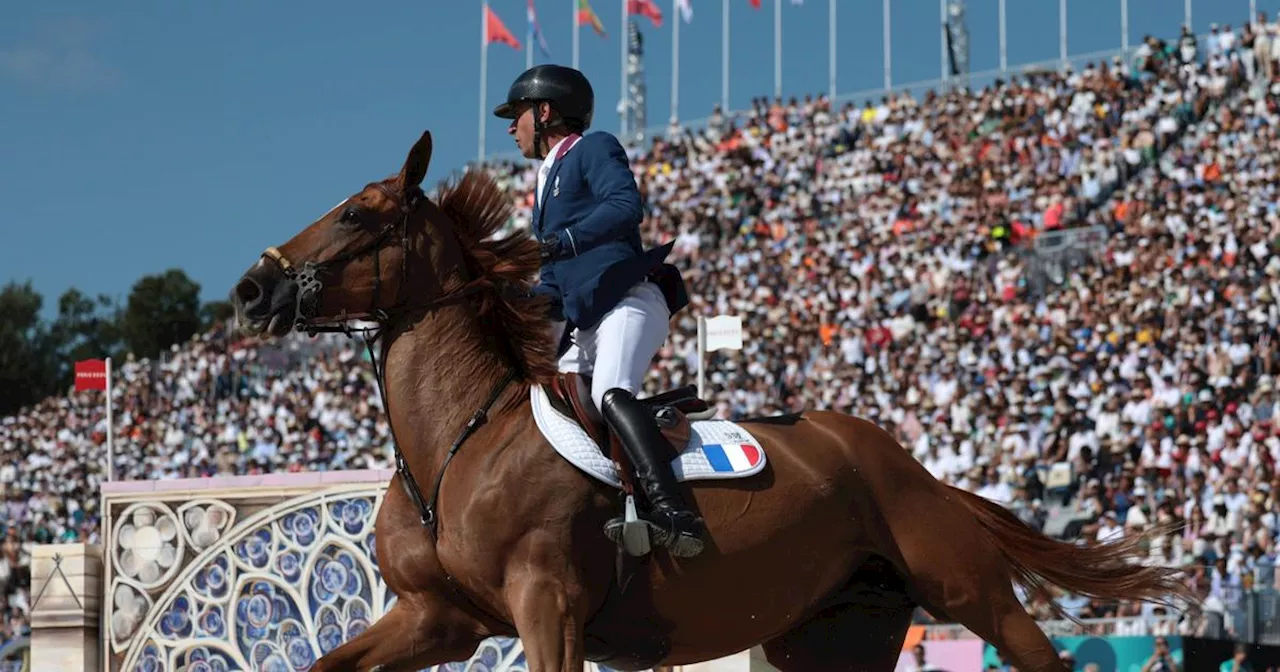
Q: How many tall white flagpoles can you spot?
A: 15